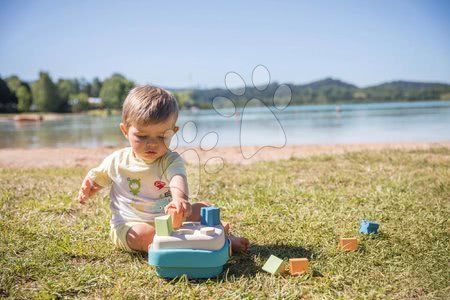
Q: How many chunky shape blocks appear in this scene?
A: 7